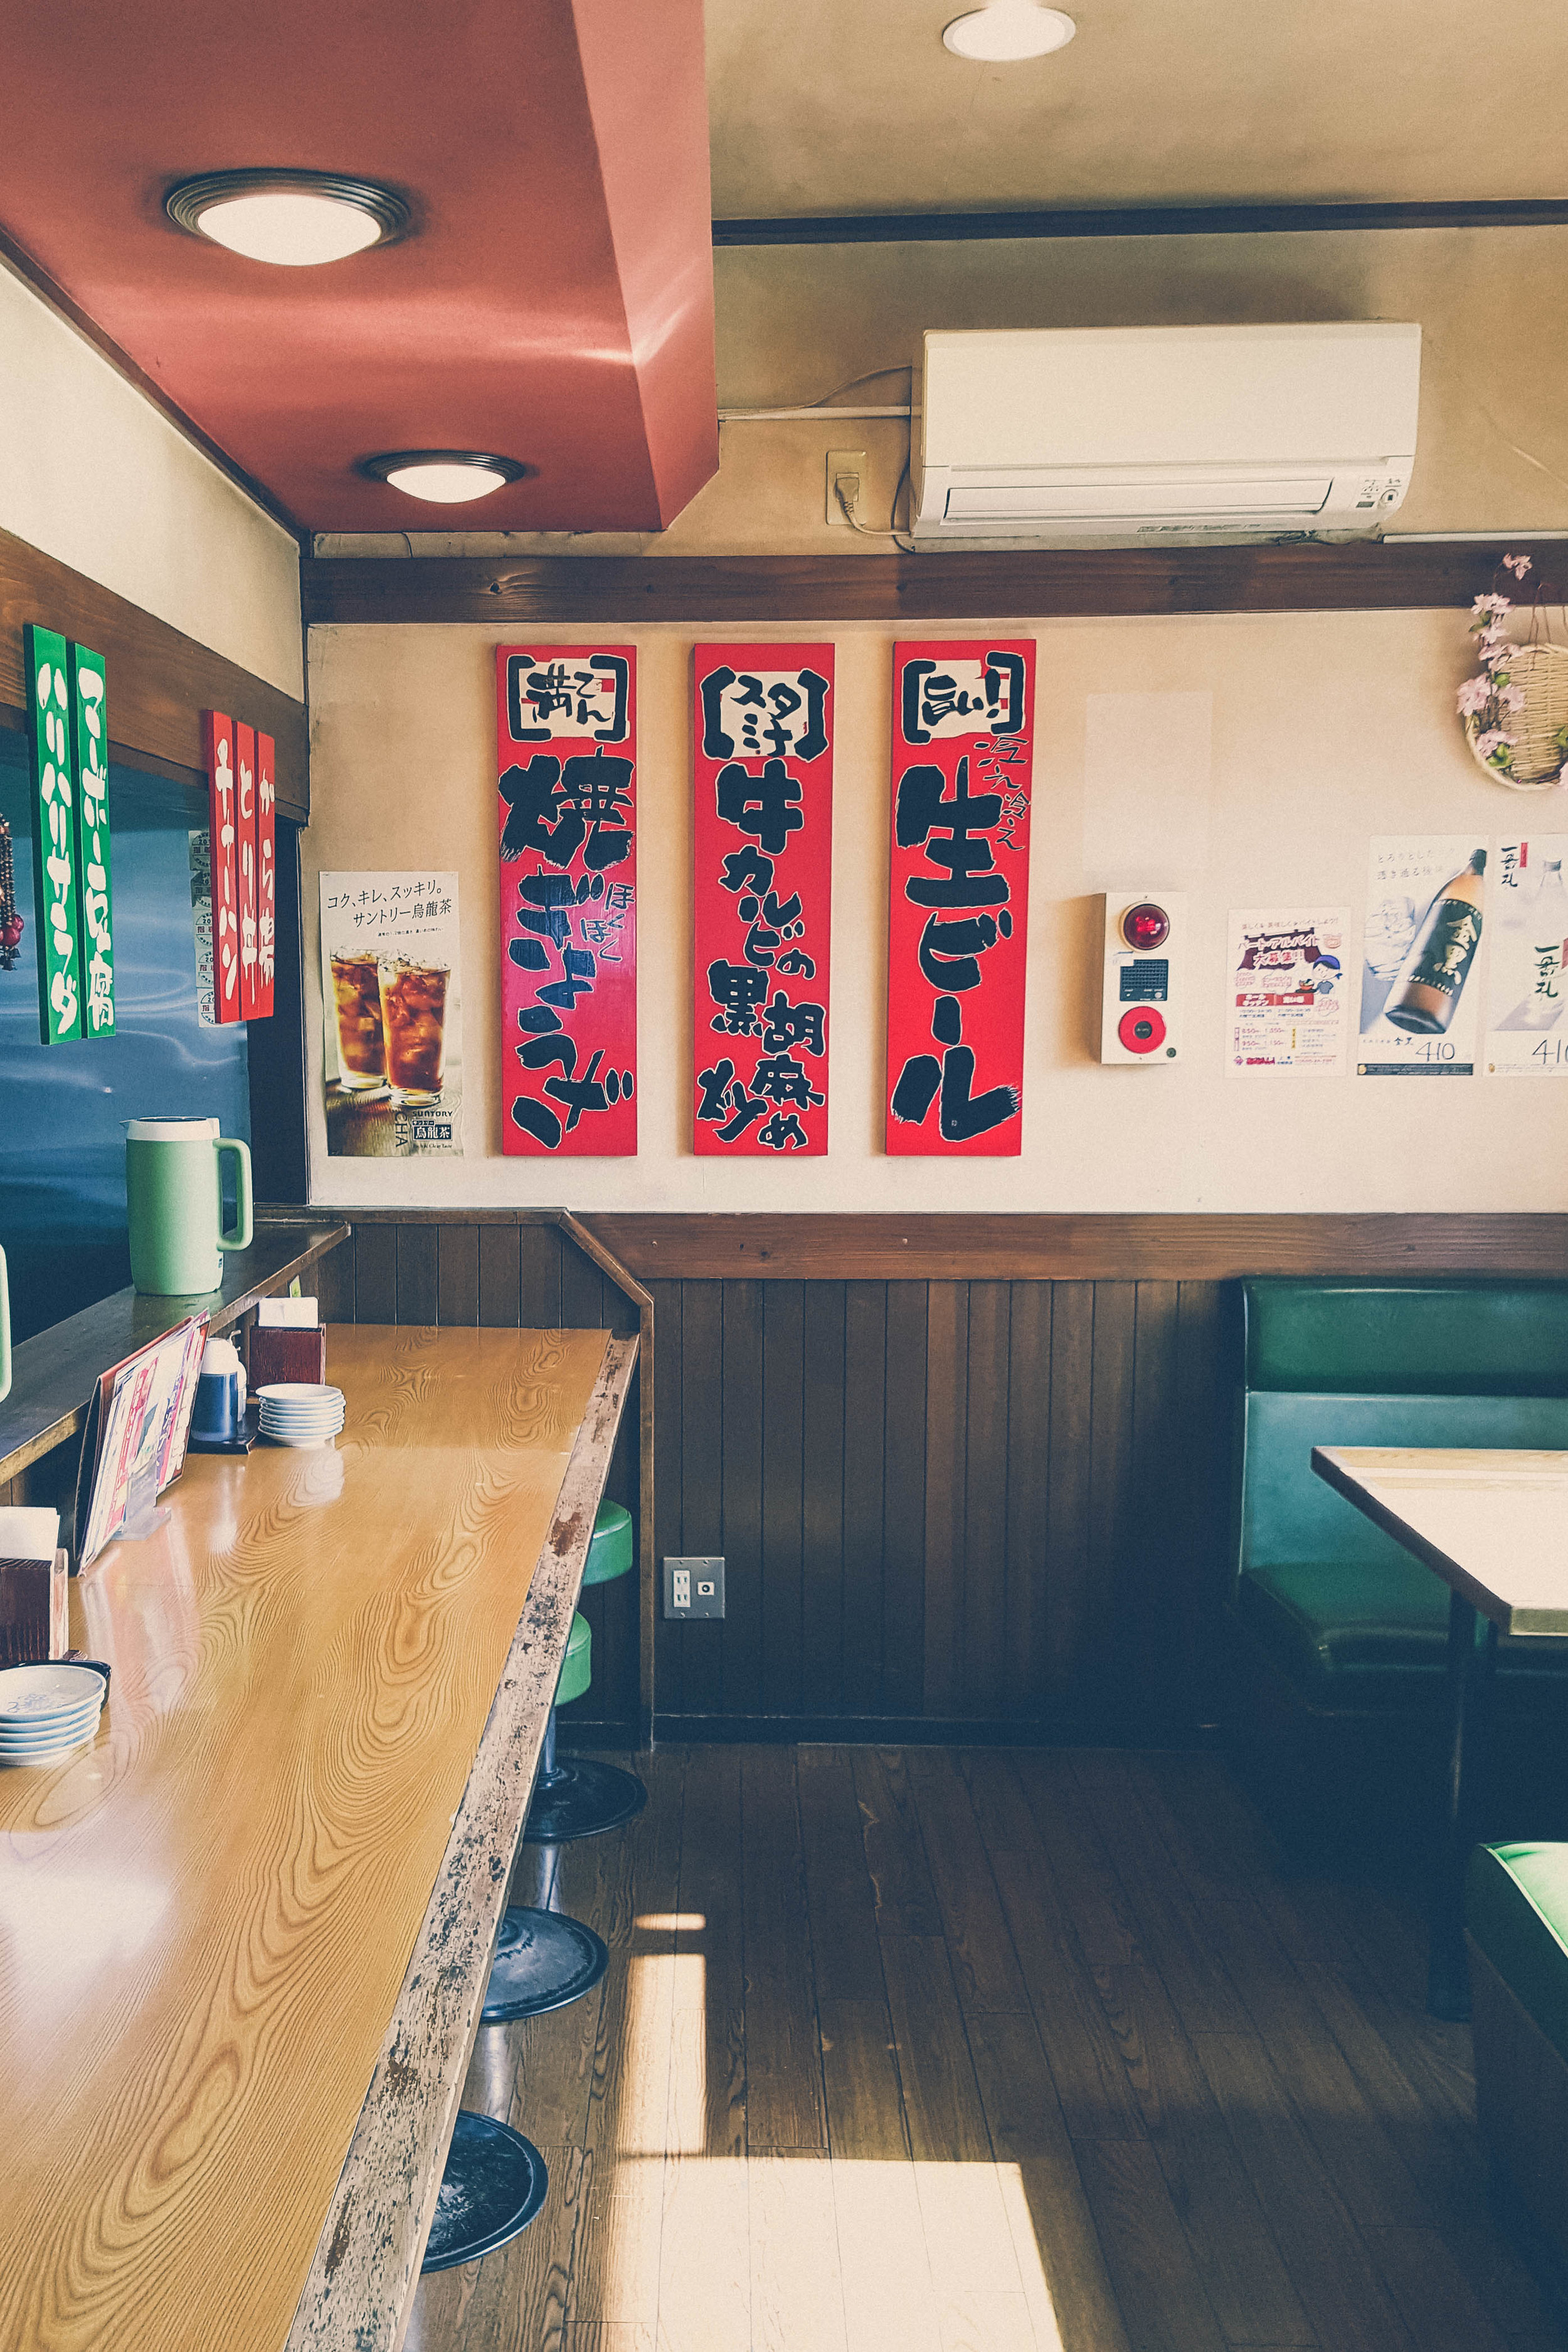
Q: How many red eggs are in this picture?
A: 0